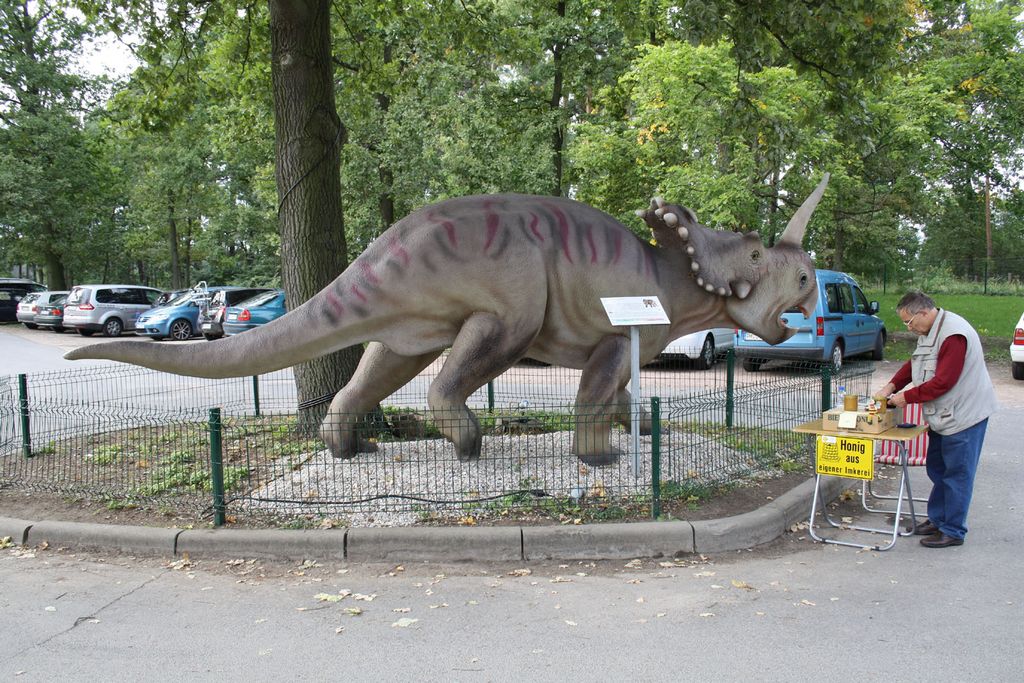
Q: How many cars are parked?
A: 11